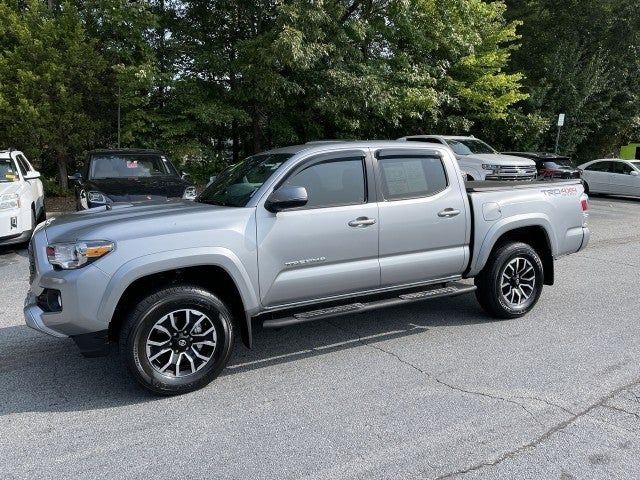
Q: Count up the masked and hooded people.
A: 0